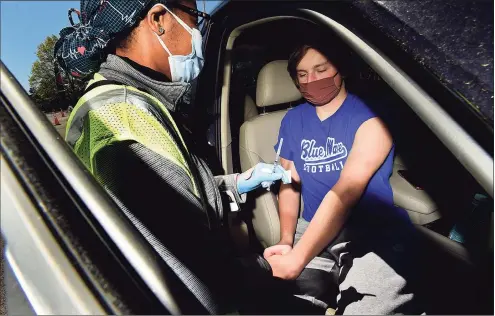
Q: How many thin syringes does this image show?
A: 1